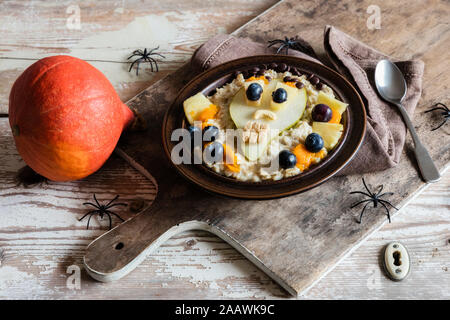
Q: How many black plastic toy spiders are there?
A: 5